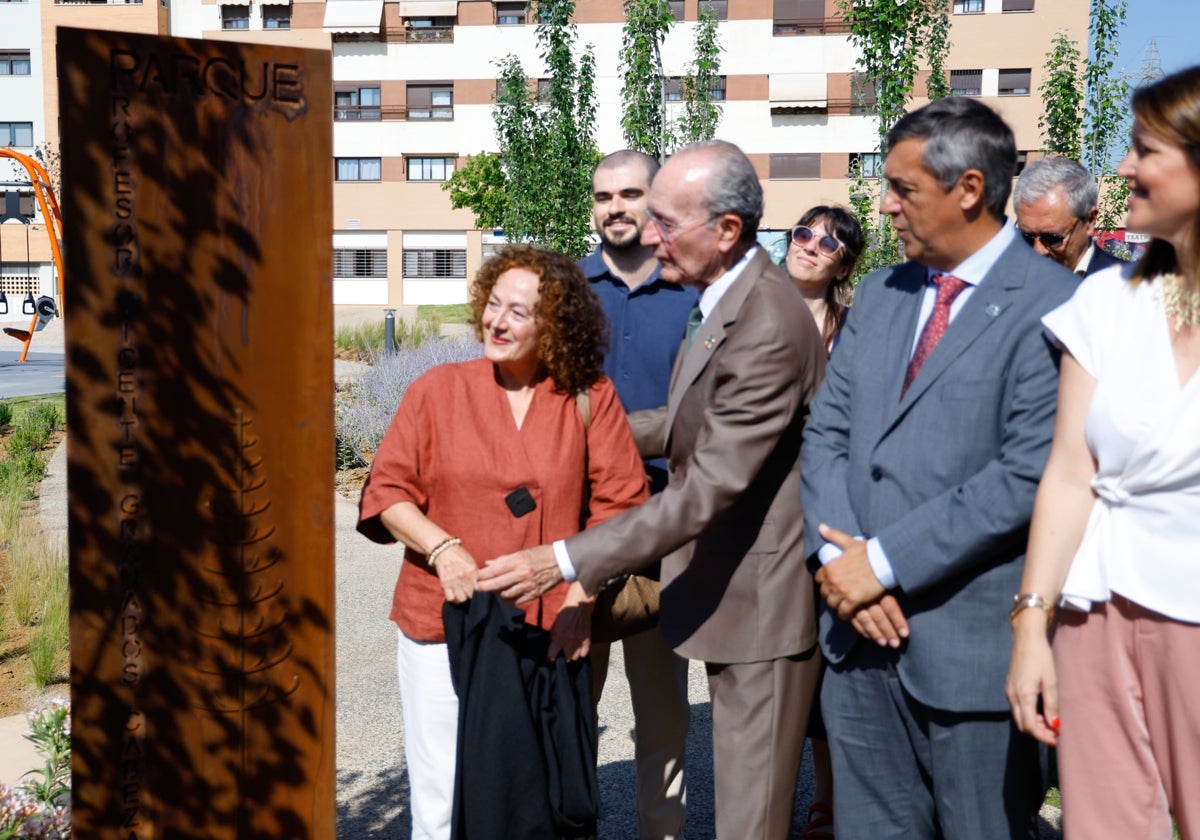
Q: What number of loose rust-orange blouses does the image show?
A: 1